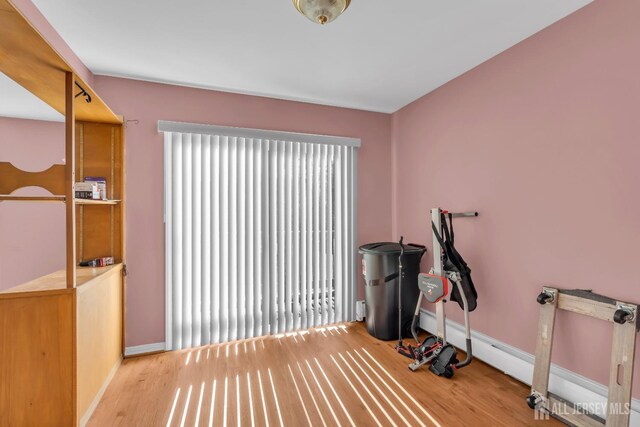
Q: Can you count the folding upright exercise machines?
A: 1